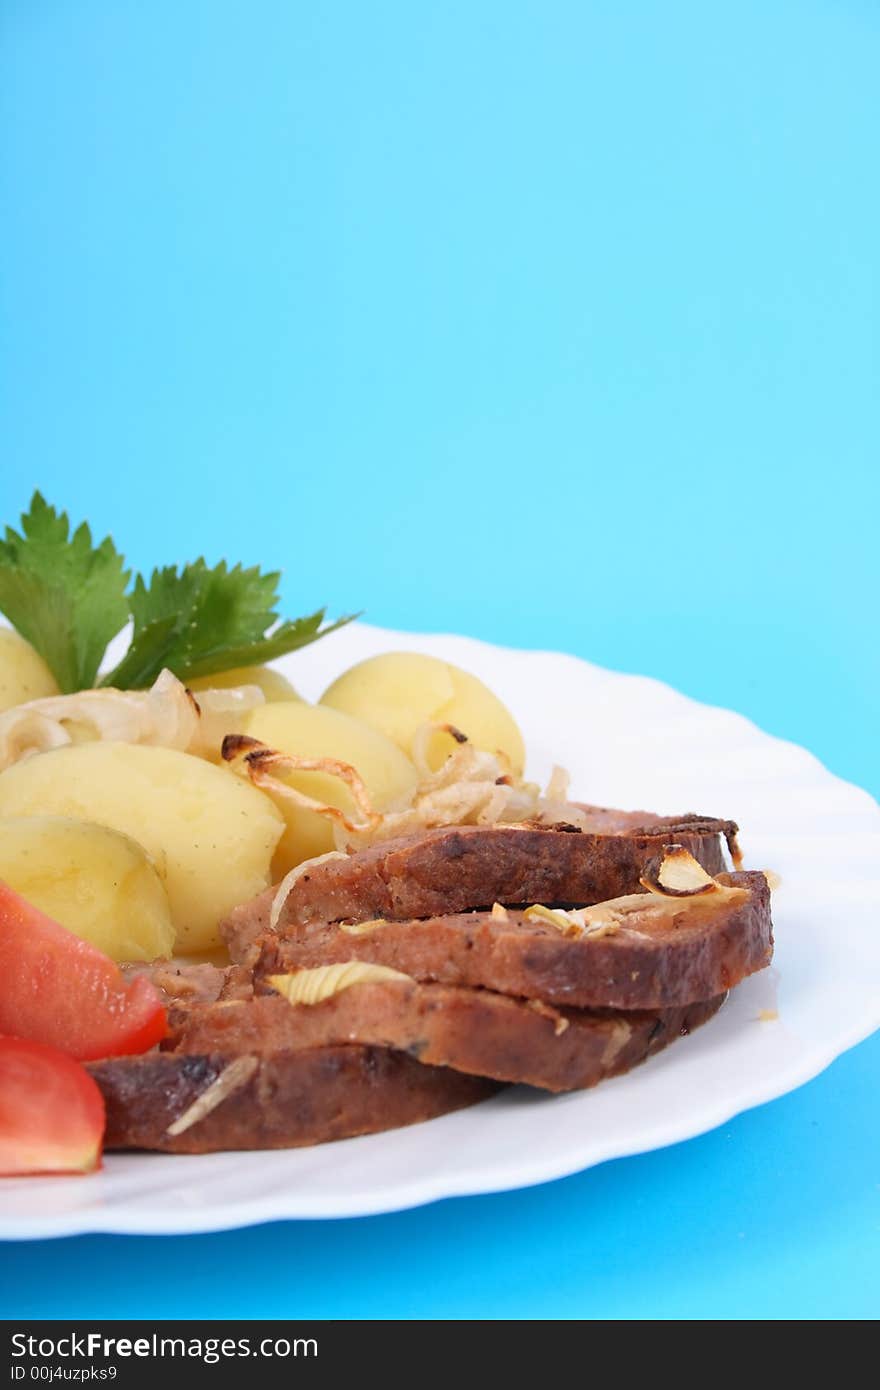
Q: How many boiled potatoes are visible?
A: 6